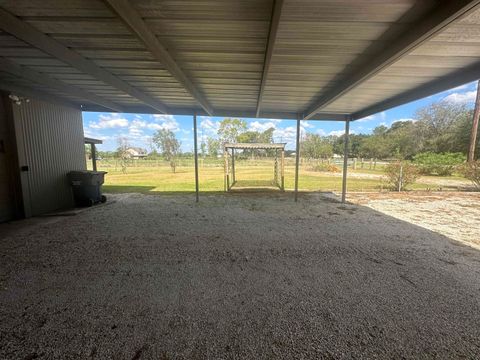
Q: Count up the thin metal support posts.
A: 3